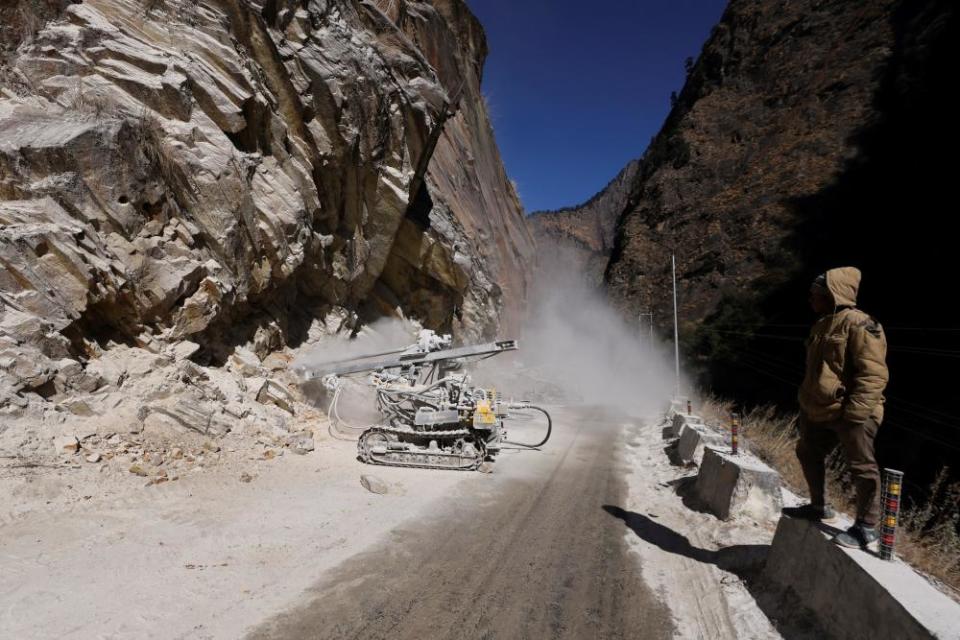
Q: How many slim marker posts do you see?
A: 3